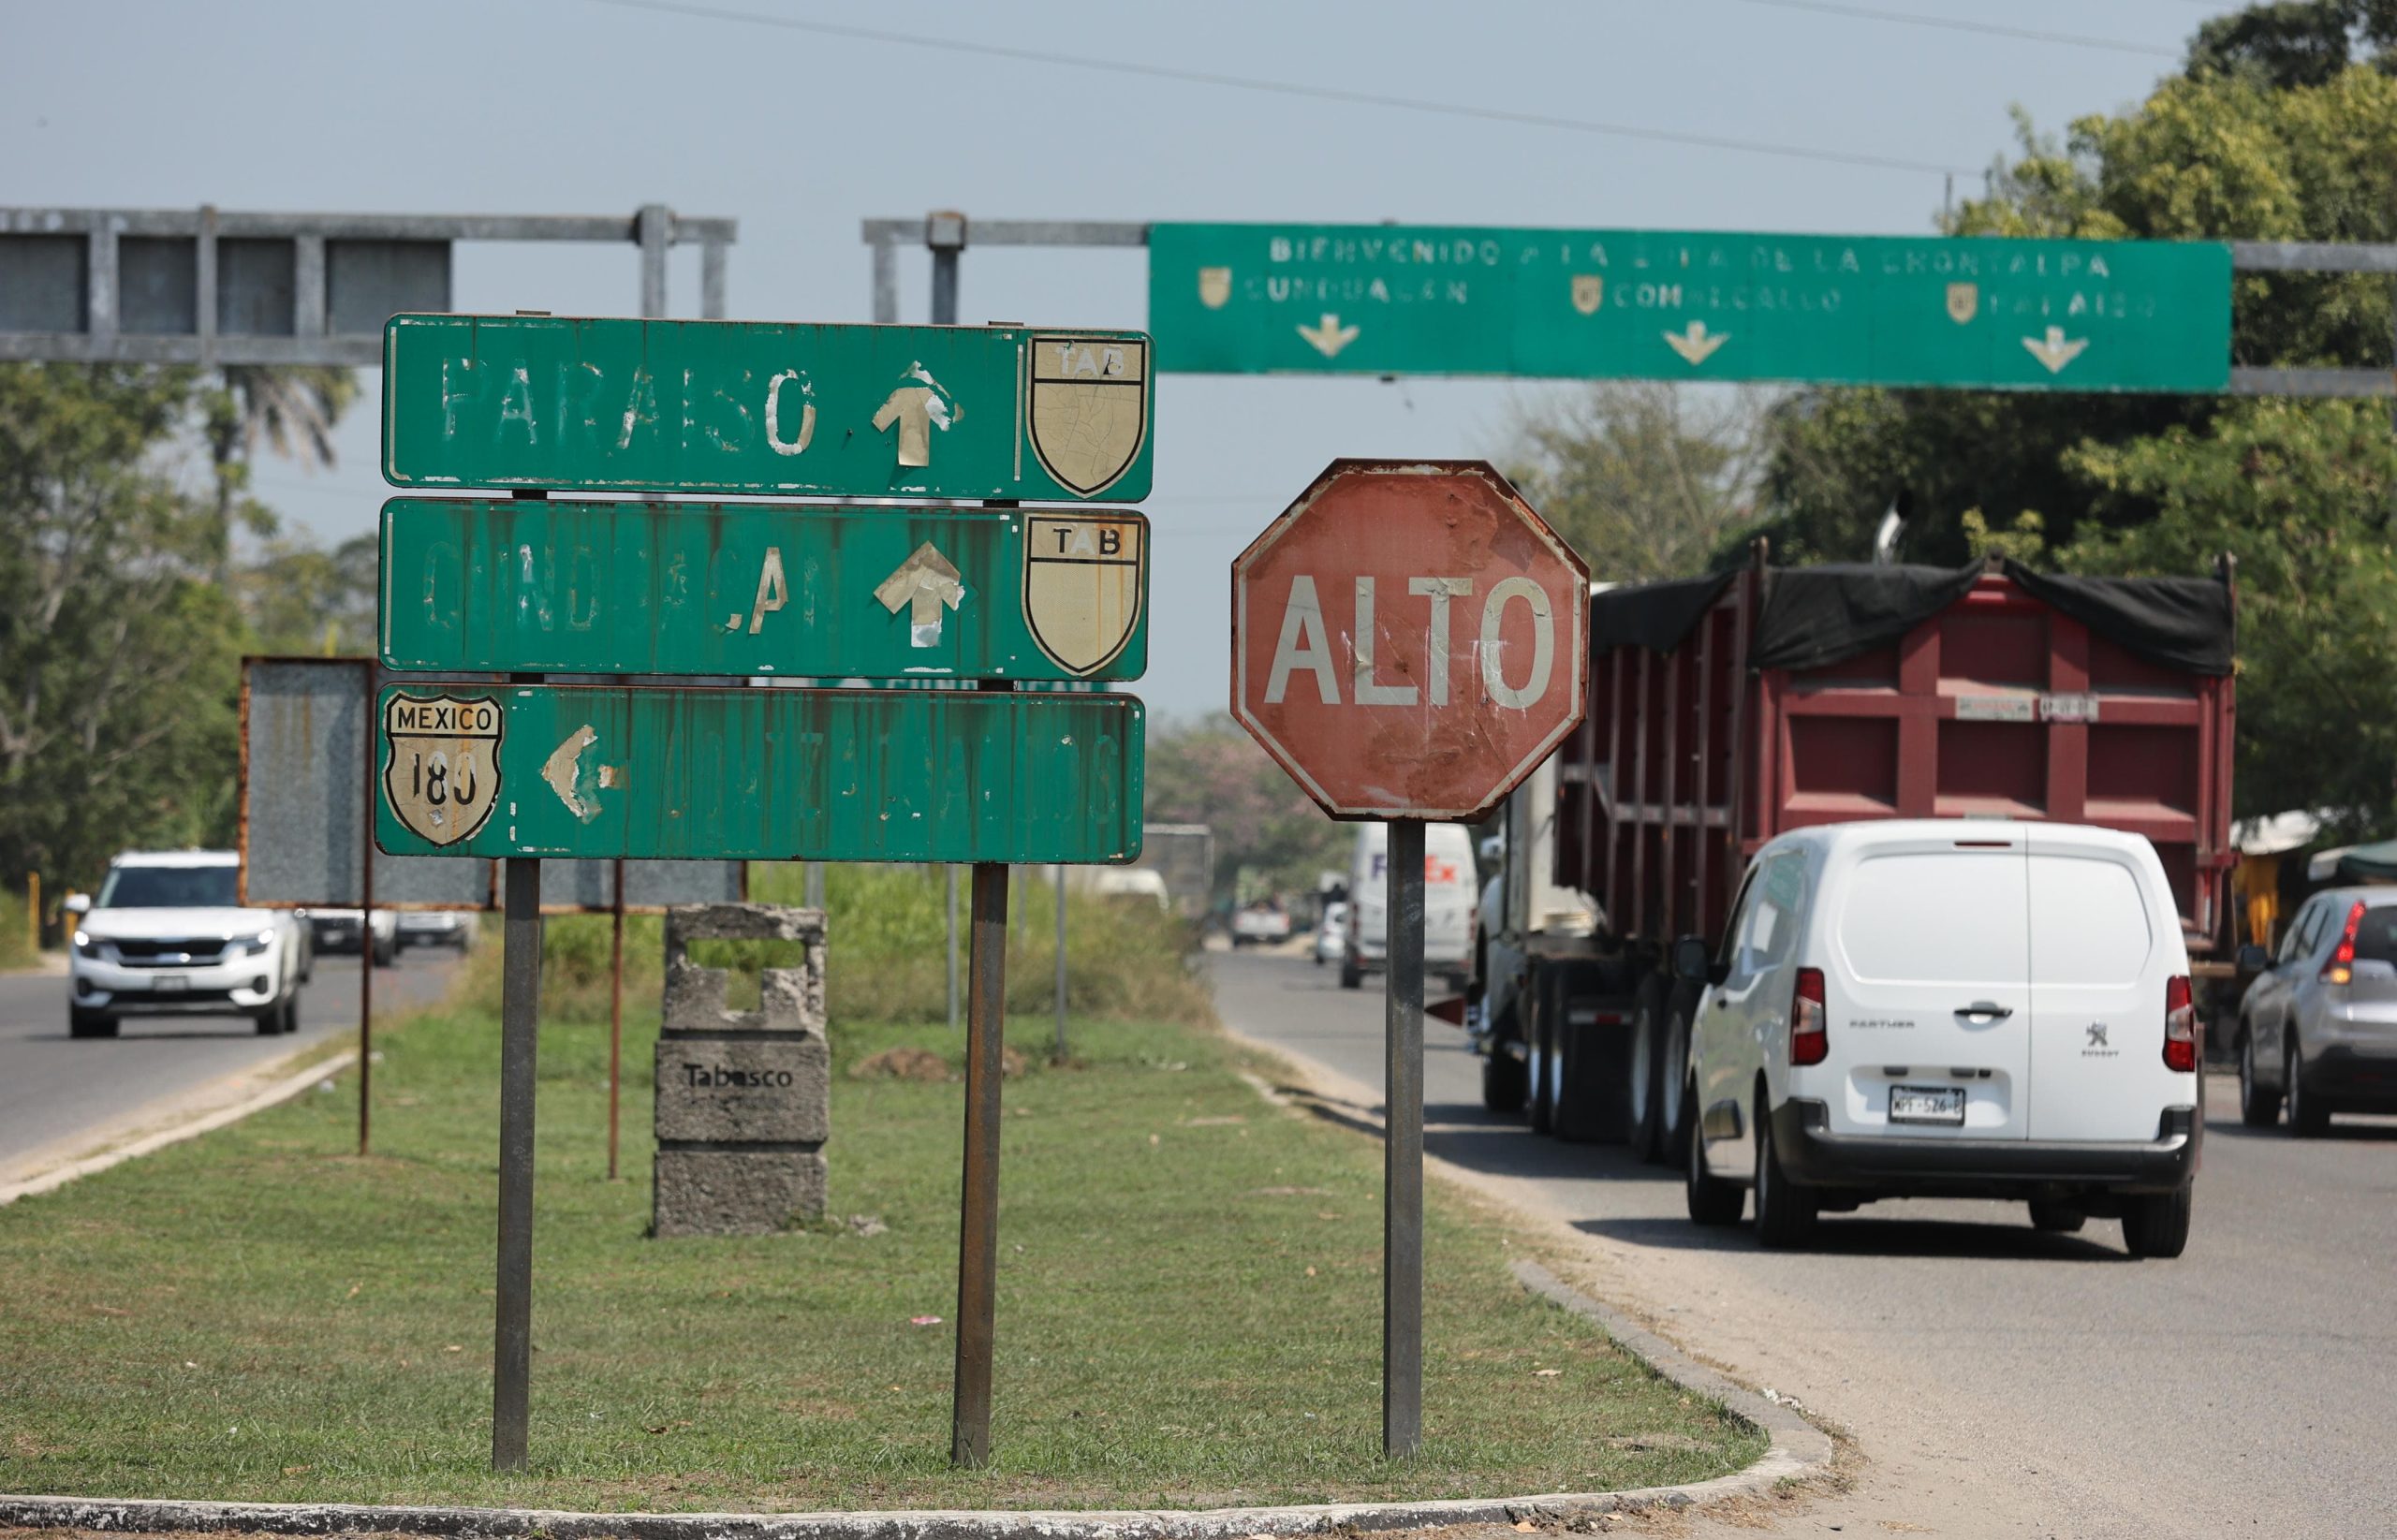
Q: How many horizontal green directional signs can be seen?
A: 4